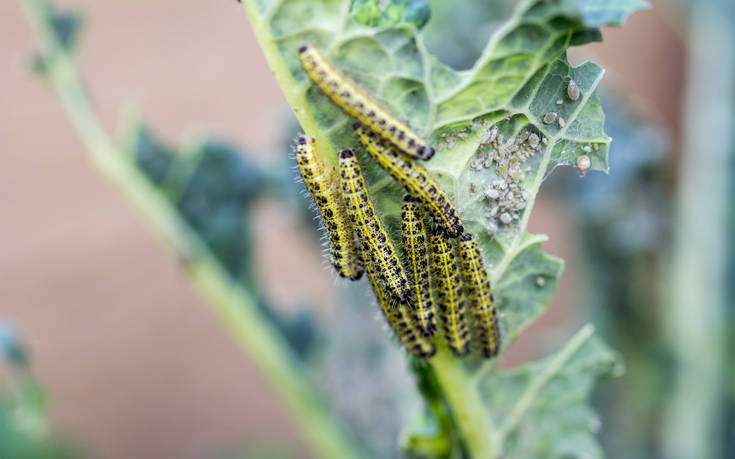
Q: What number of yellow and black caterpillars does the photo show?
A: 8